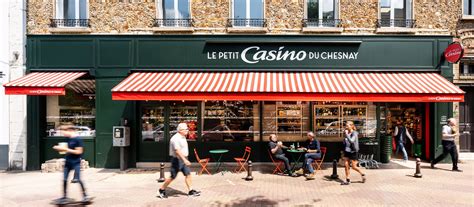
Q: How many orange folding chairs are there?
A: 4